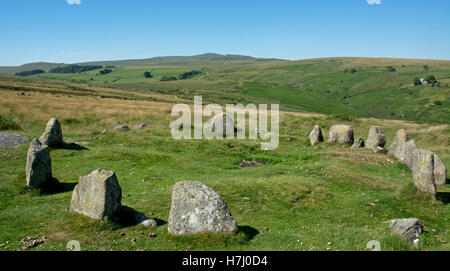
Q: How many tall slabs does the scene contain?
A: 12